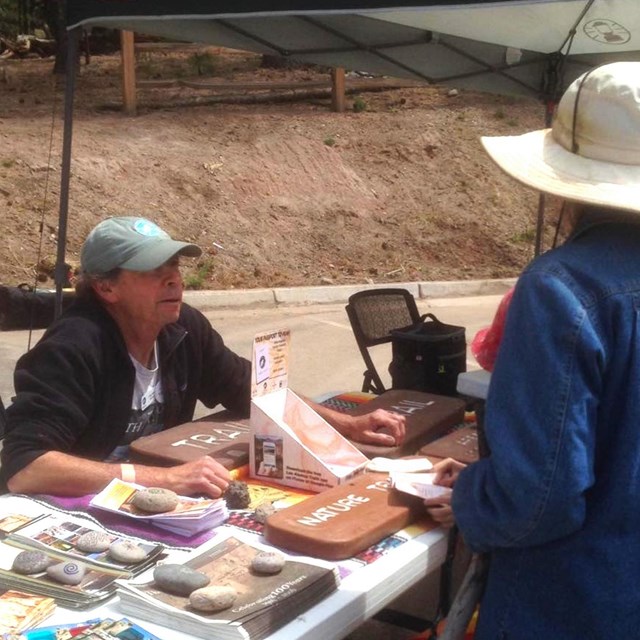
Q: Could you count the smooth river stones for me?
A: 8